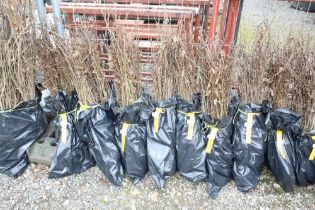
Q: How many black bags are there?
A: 10